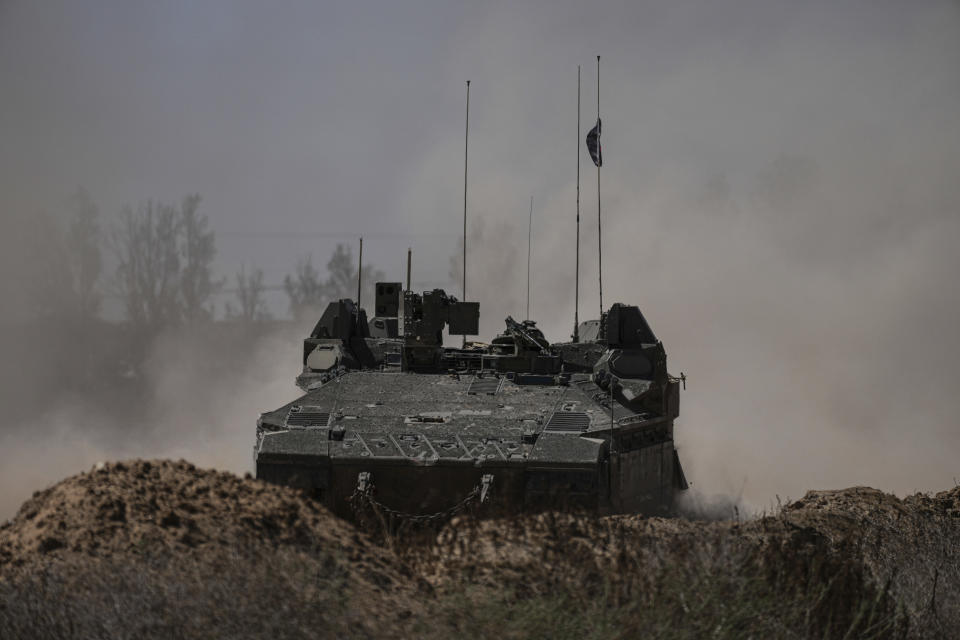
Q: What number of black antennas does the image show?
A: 6